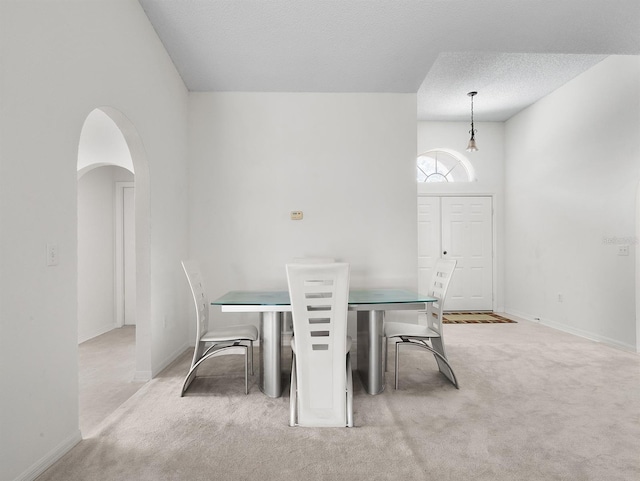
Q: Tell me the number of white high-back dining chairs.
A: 4